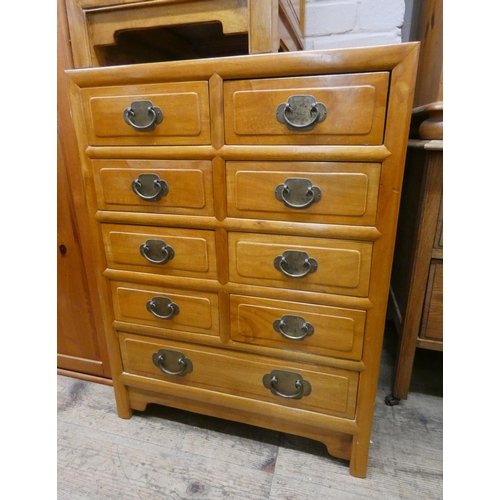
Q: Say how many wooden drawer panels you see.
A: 9